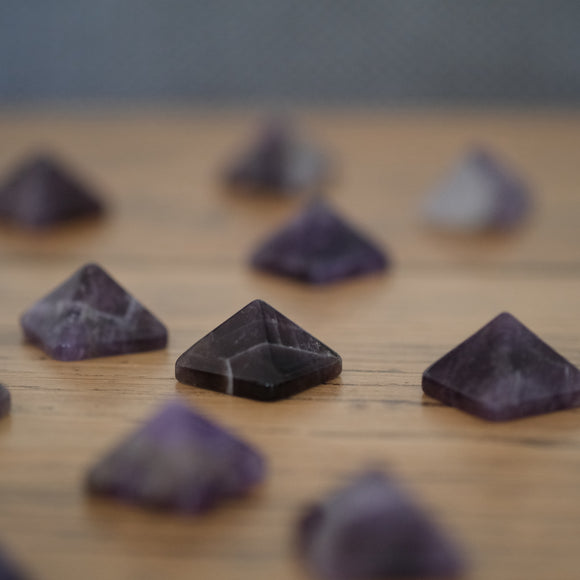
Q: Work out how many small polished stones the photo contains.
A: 11